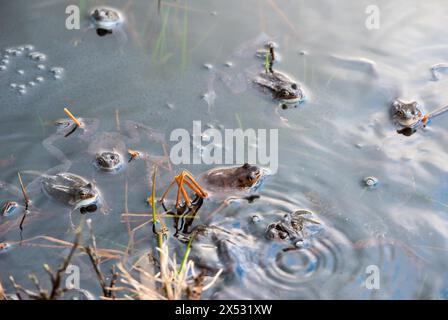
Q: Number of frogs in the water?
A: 7